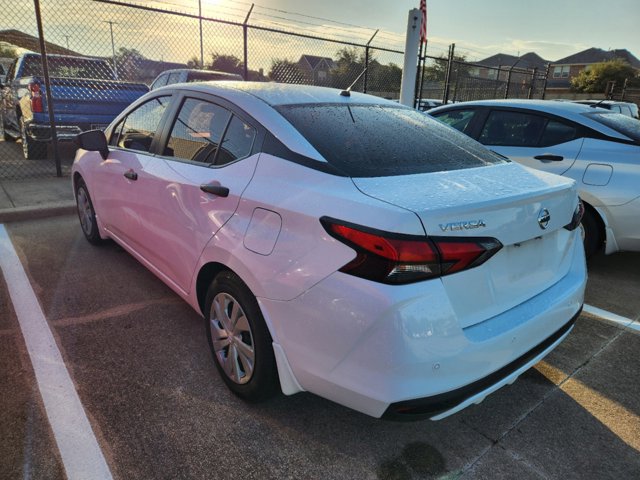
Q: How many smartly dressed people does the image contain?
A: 0